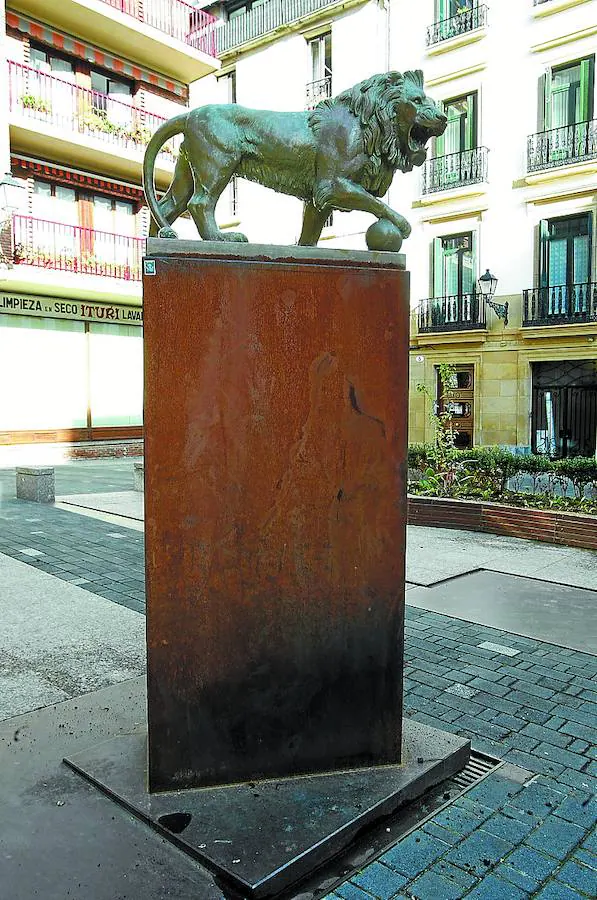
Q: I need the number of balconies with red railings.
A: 3